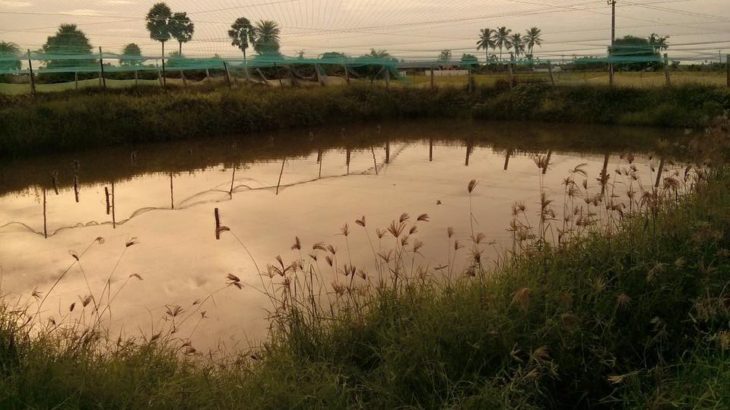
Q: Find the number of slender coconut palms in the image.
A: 4